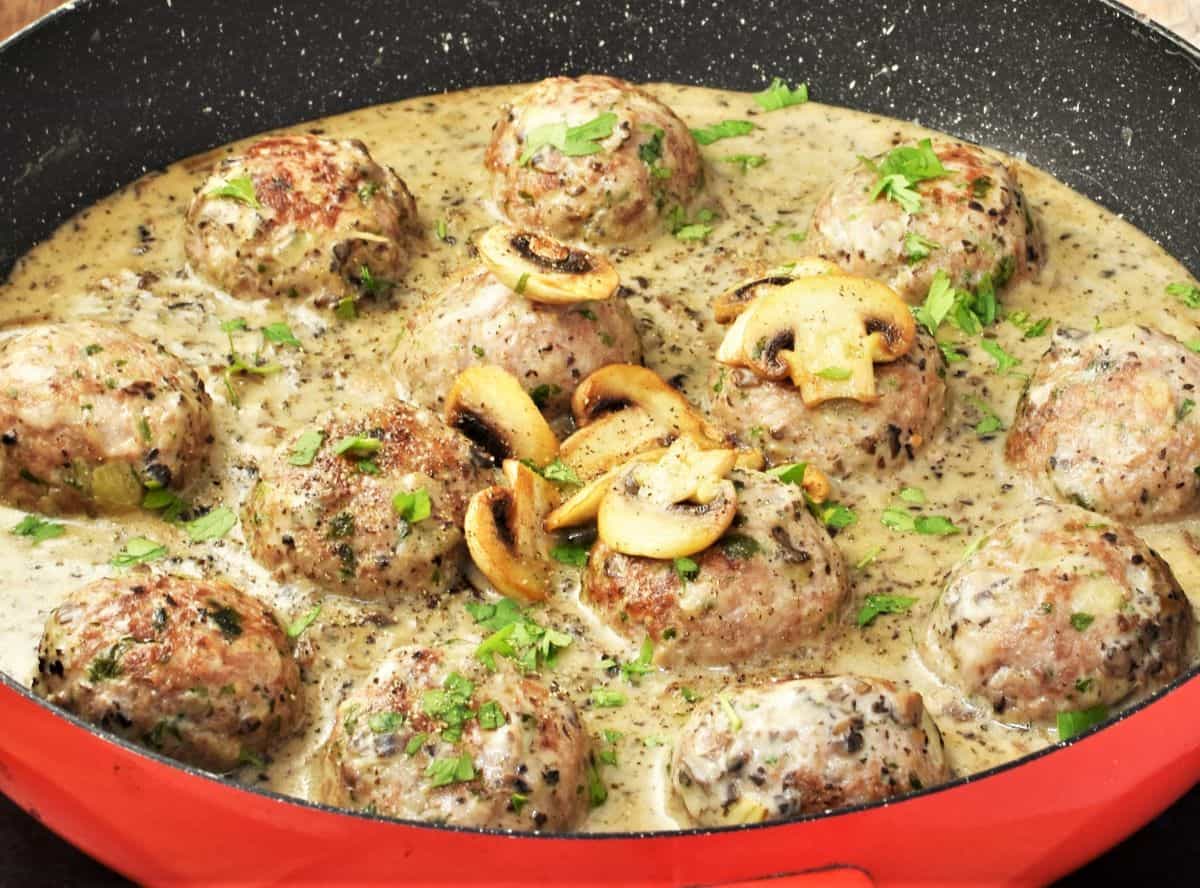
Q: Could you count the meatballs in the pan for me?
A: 13